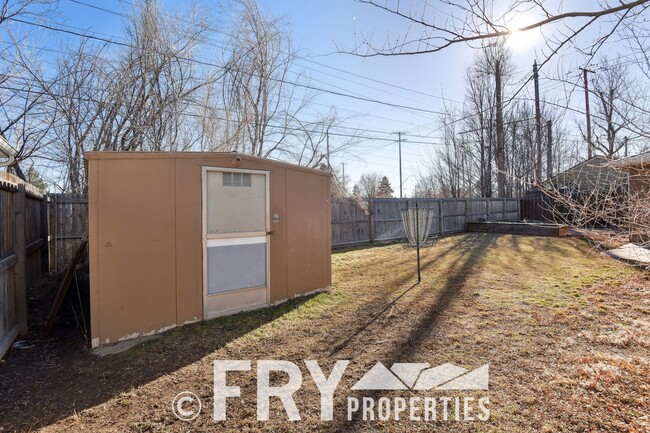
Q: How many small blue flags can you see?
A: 0